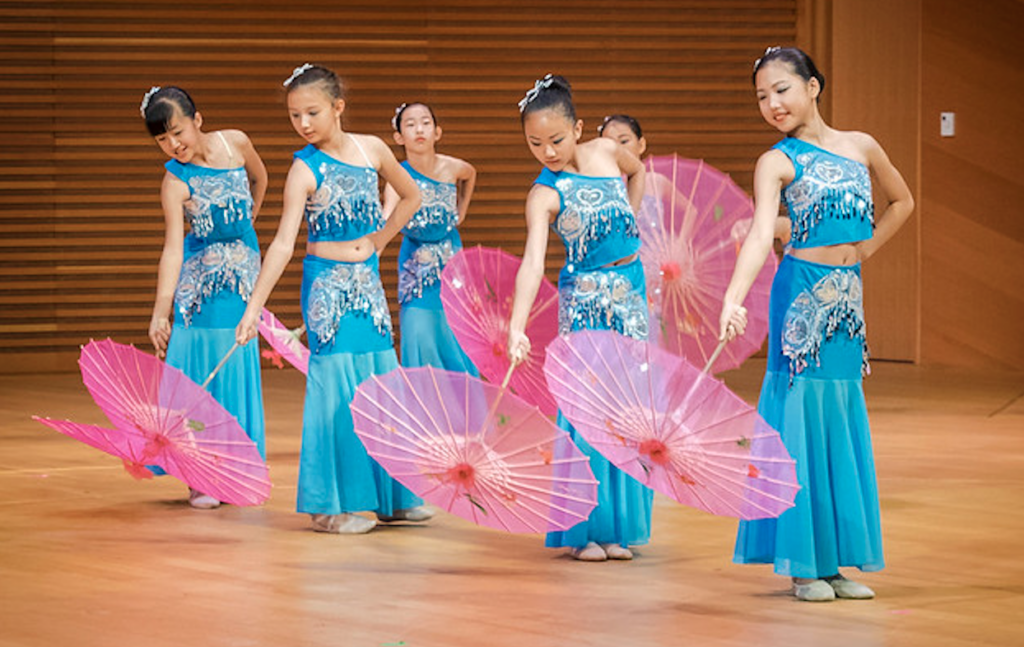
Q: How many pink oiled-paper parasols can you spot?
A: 7